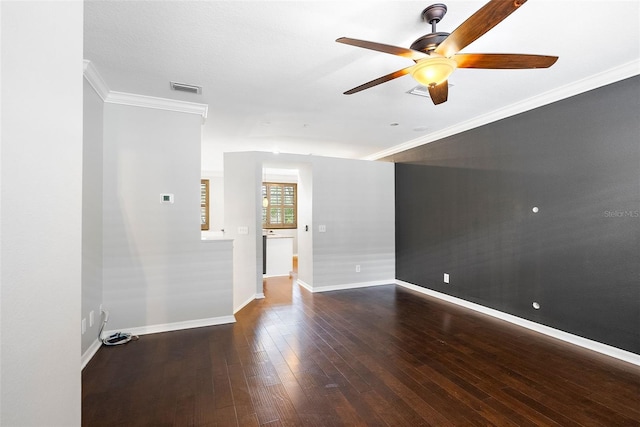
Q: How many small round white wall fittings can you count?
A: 2